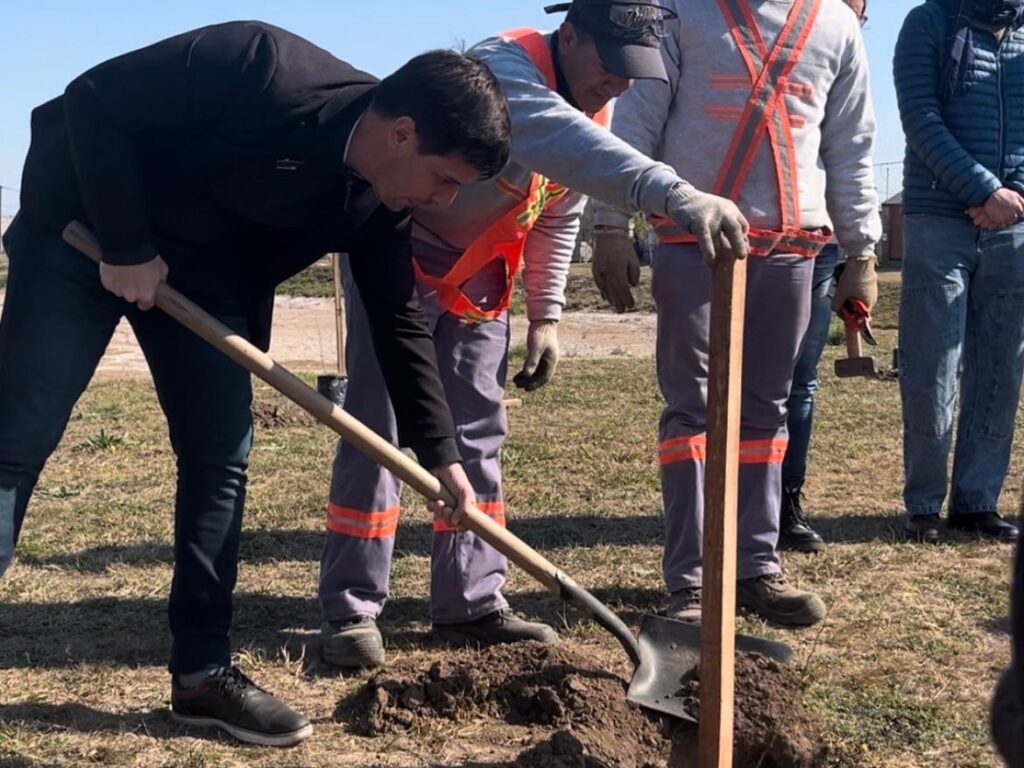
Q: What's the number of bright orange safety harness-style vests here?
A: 2